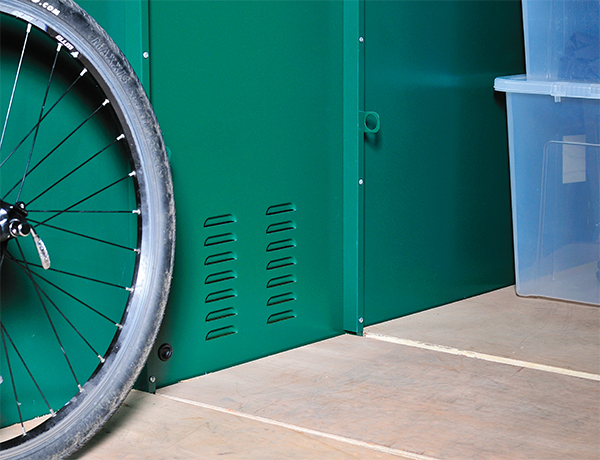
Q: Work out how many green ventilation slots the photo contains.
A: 14